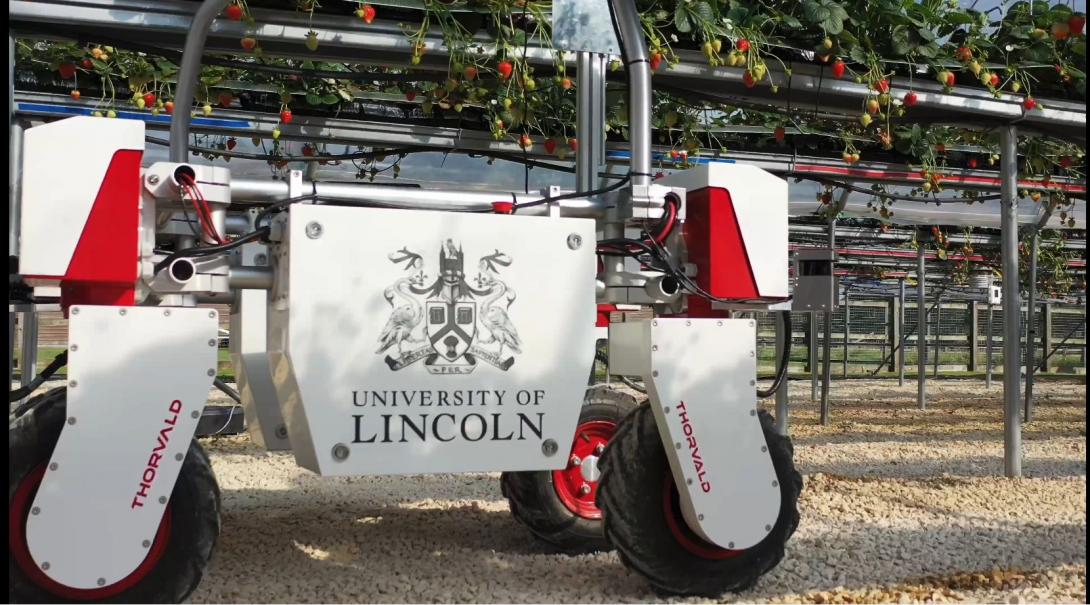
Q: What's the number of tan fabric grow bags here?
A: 0